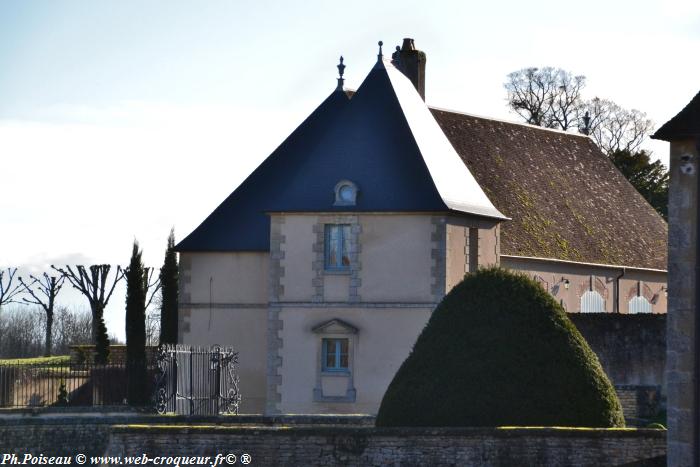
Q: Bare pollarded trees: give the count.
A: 4